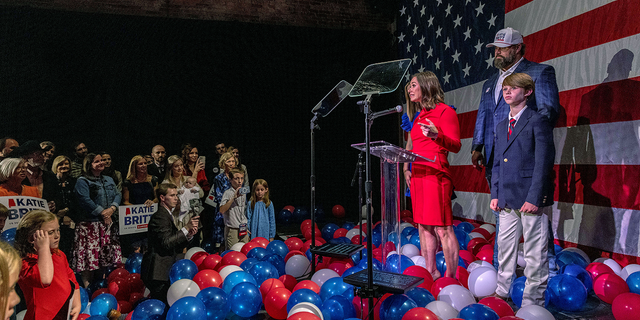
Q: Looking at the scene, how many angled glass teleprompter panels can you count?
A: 2